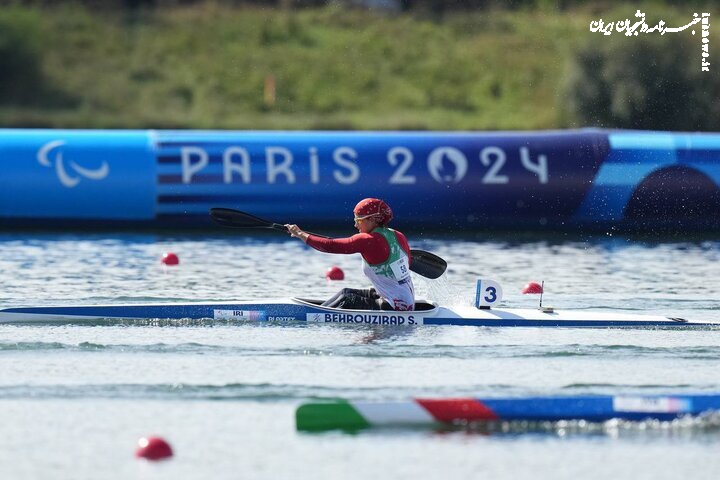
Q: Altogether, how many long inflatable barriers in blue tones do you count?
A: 1